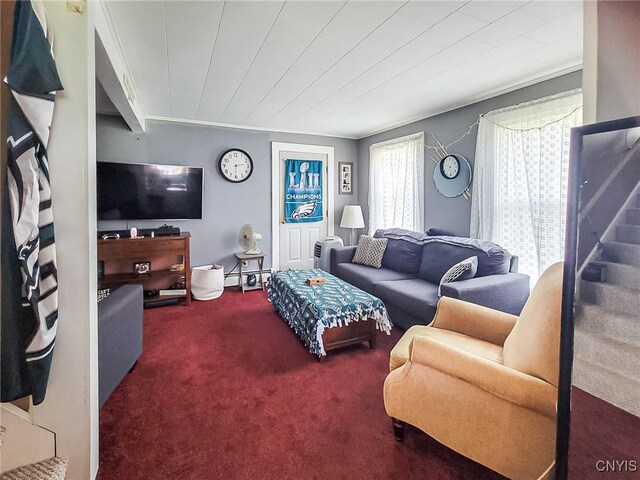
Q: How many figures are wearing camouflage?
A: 0